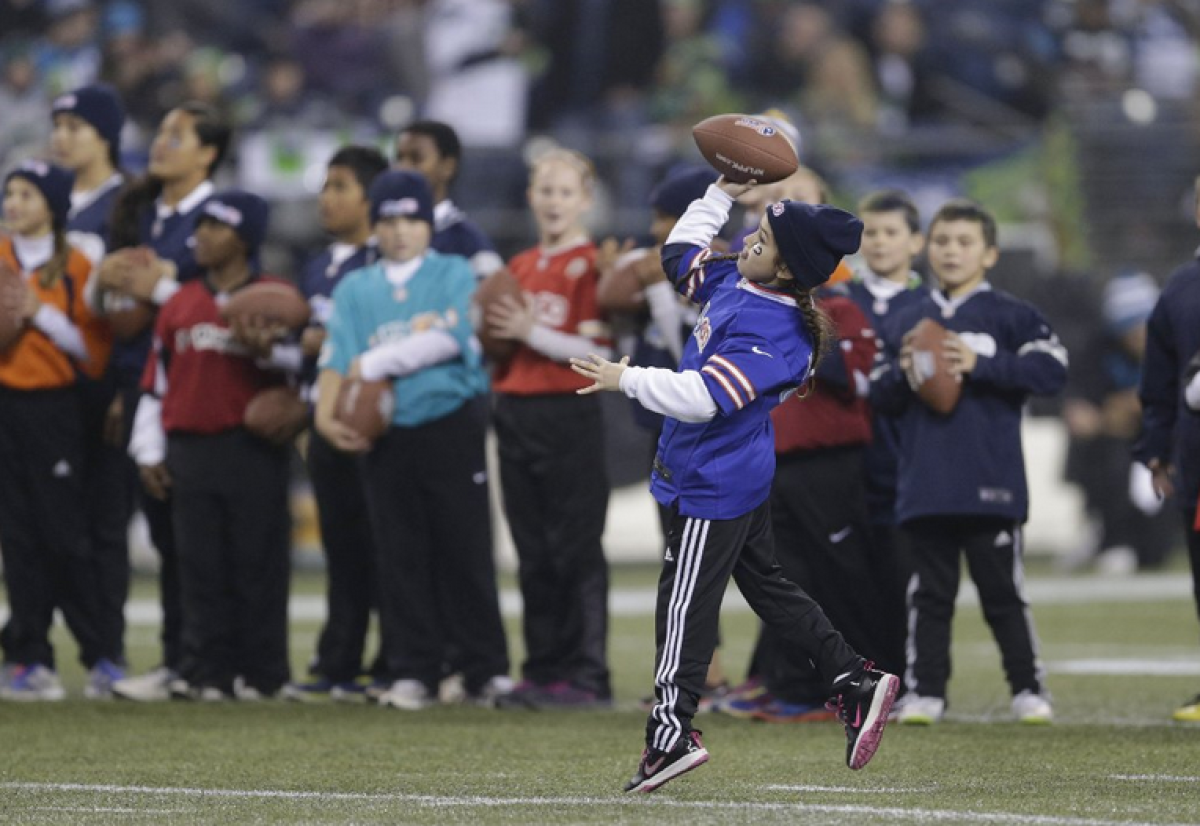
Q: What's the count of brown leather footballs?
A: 9